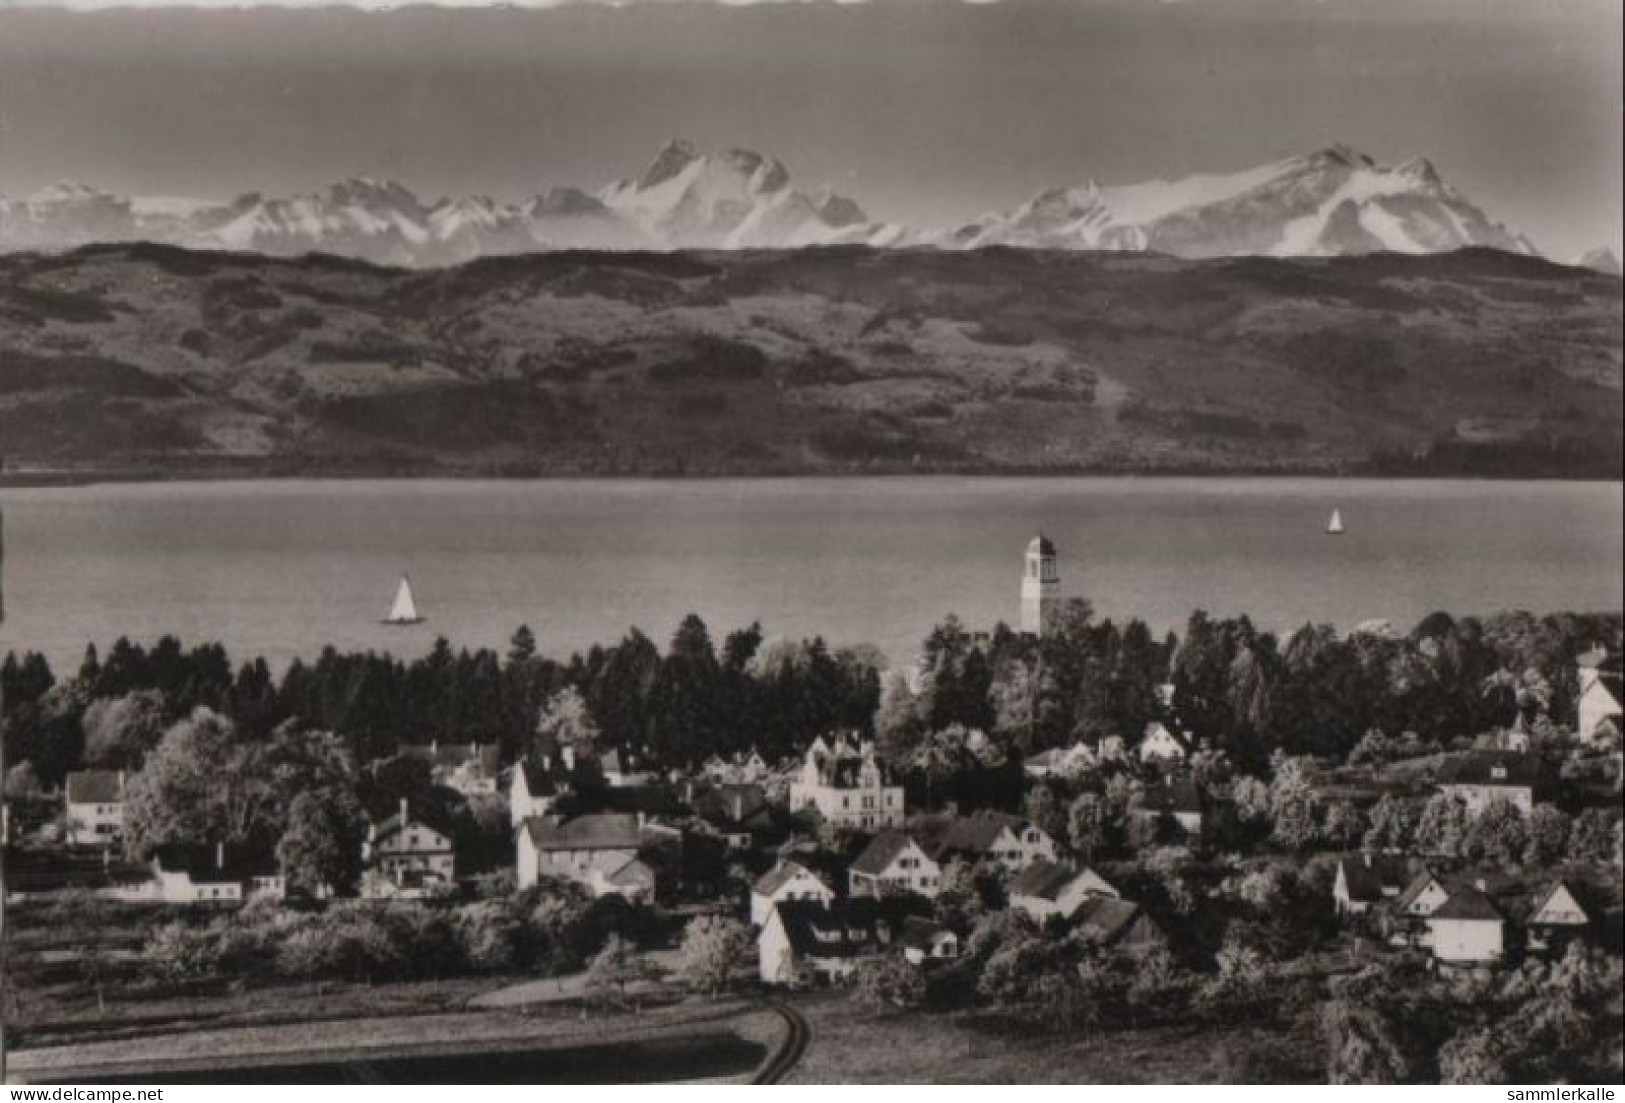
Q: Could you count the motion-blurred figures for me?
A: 0